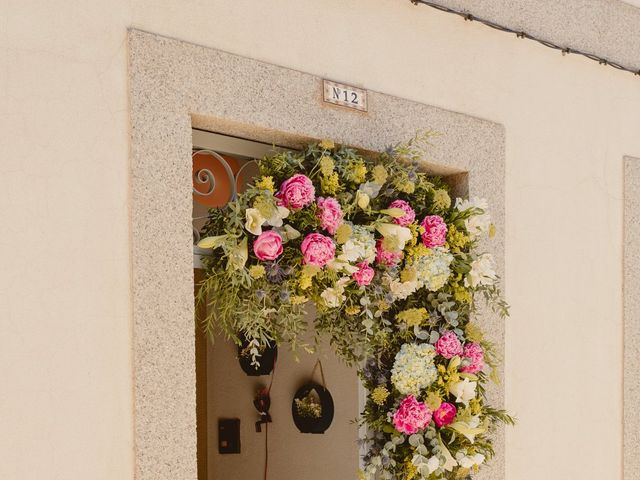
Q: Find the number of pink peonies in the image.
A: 12